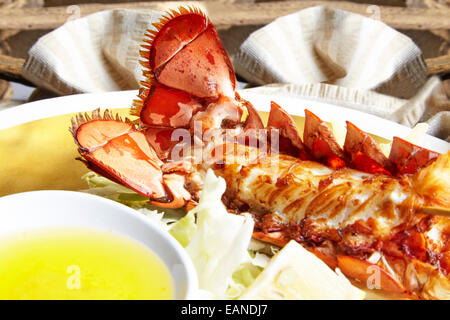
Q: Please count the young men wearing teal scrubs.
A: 0